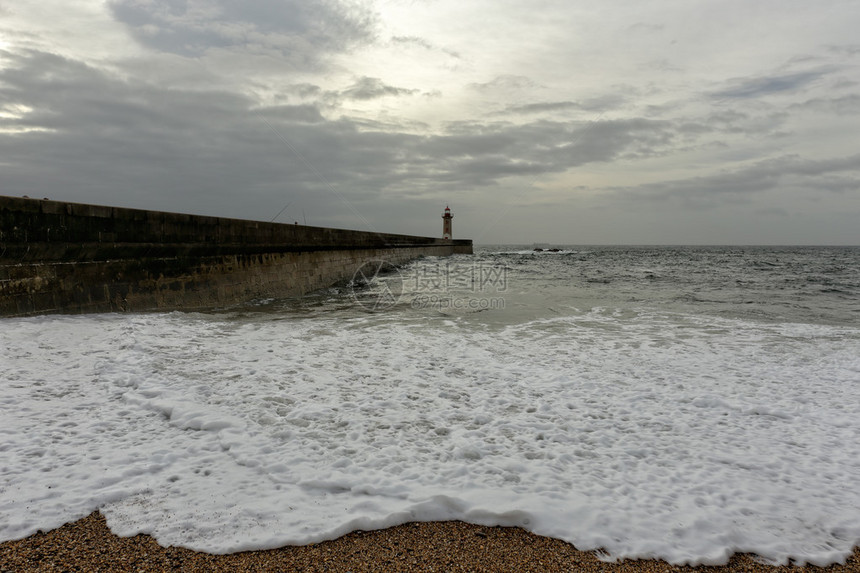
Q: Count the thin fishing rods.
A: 2